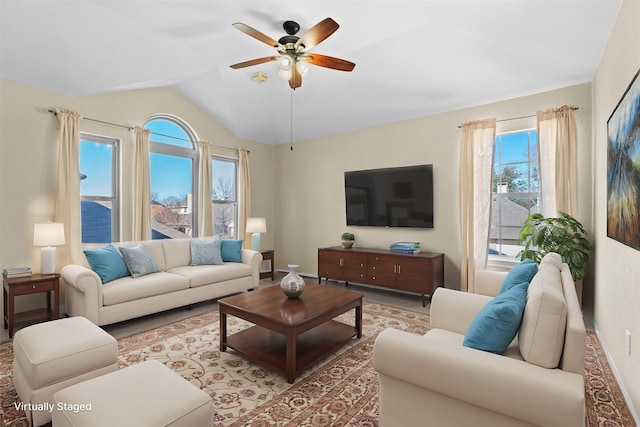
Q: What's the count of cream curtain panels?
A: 6